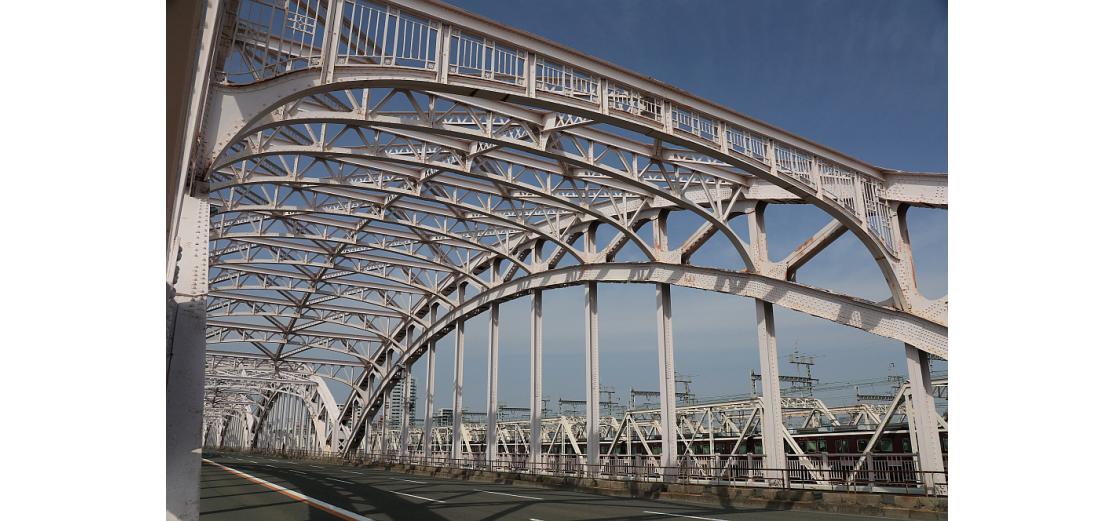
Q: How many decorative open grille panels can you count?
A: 10